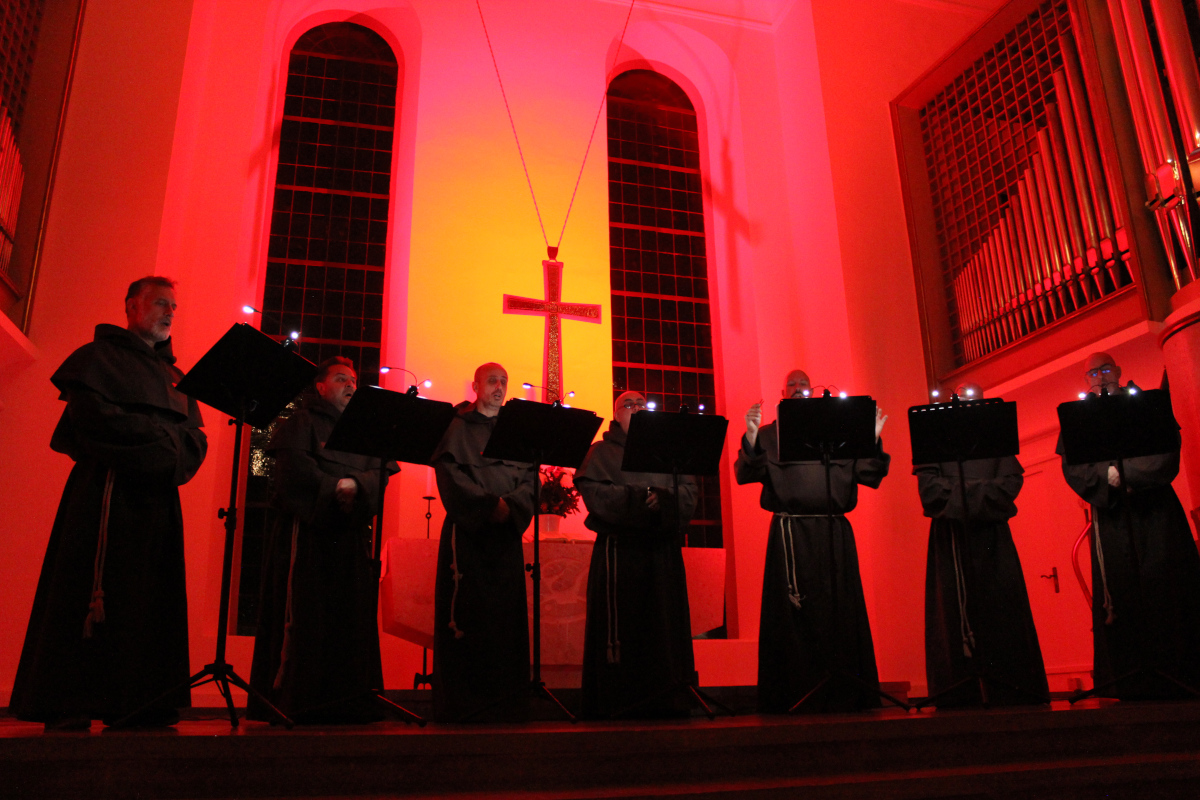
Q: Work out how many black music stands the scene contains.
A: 7